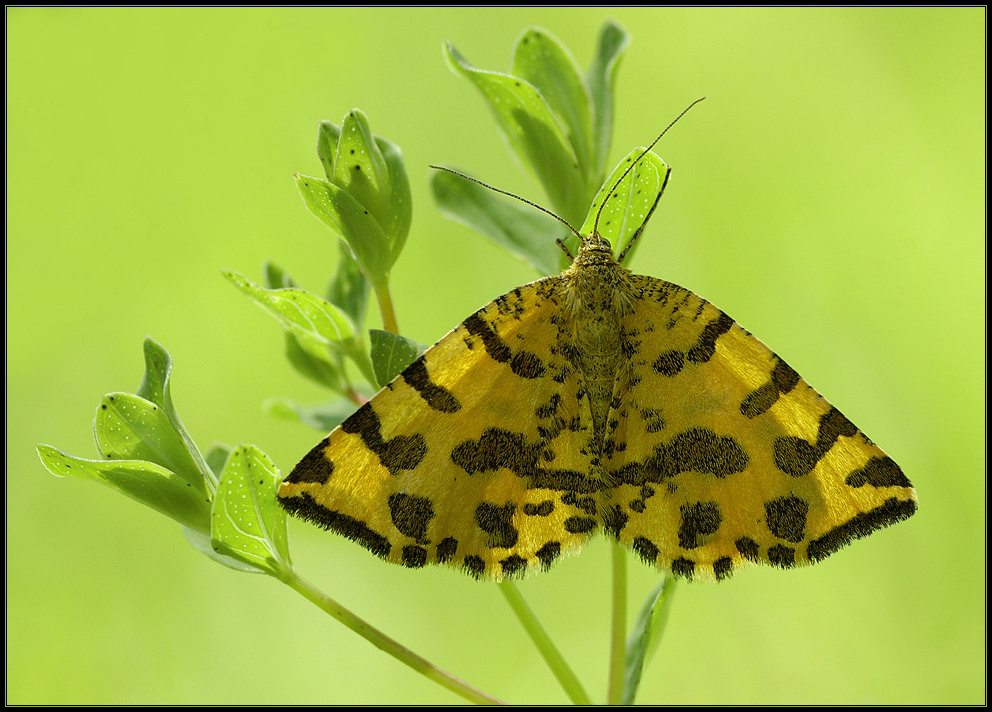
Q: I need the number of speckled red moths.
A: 0